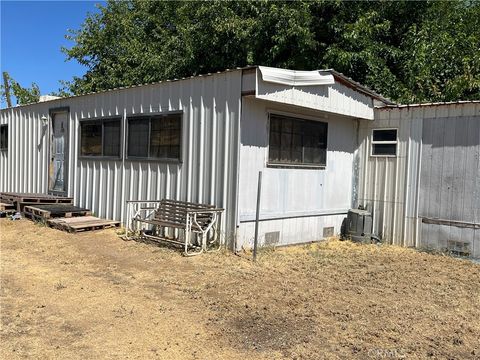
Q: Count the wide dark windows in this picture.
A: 3